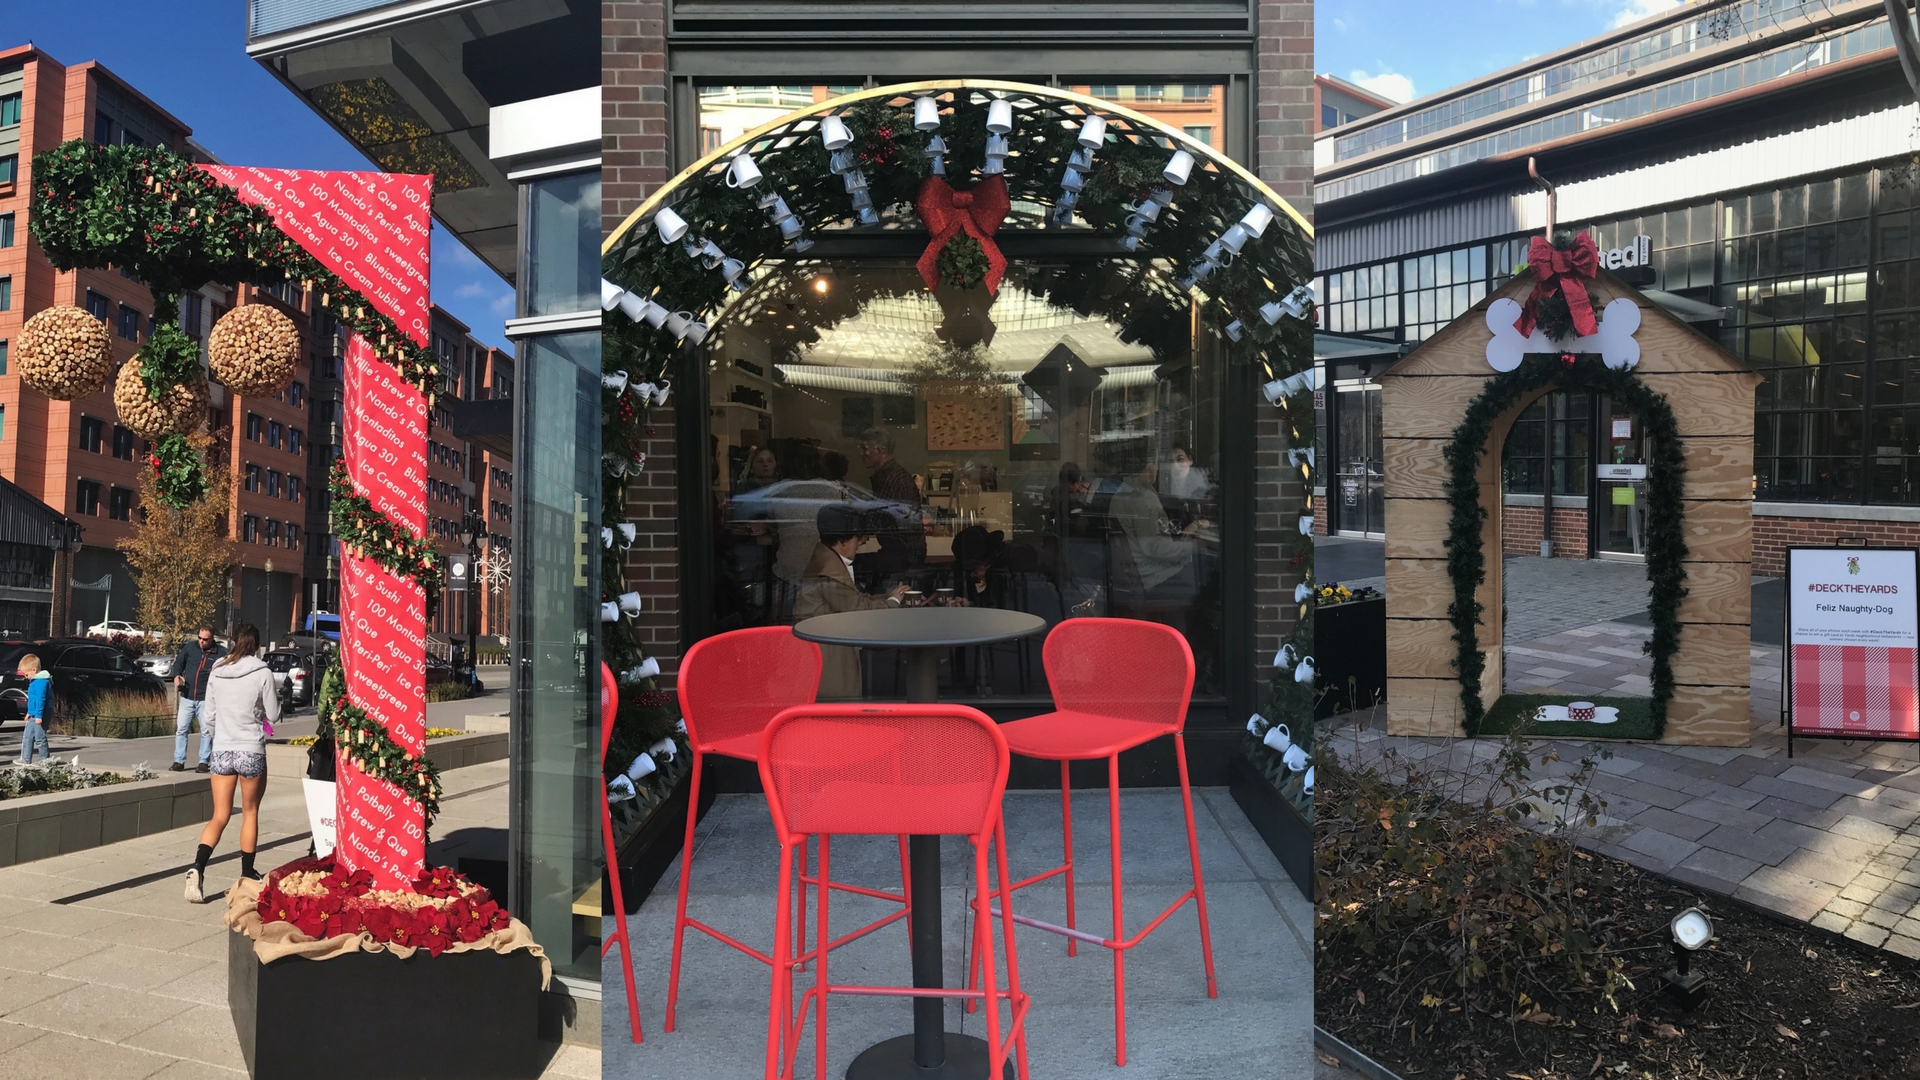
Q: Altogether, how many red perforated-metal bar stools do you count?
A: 4